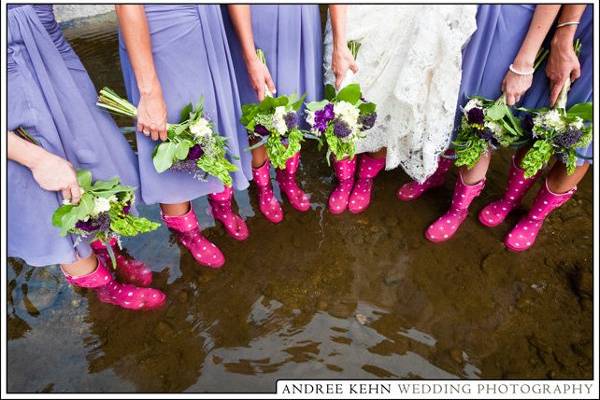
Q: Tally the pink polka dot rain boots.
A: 12